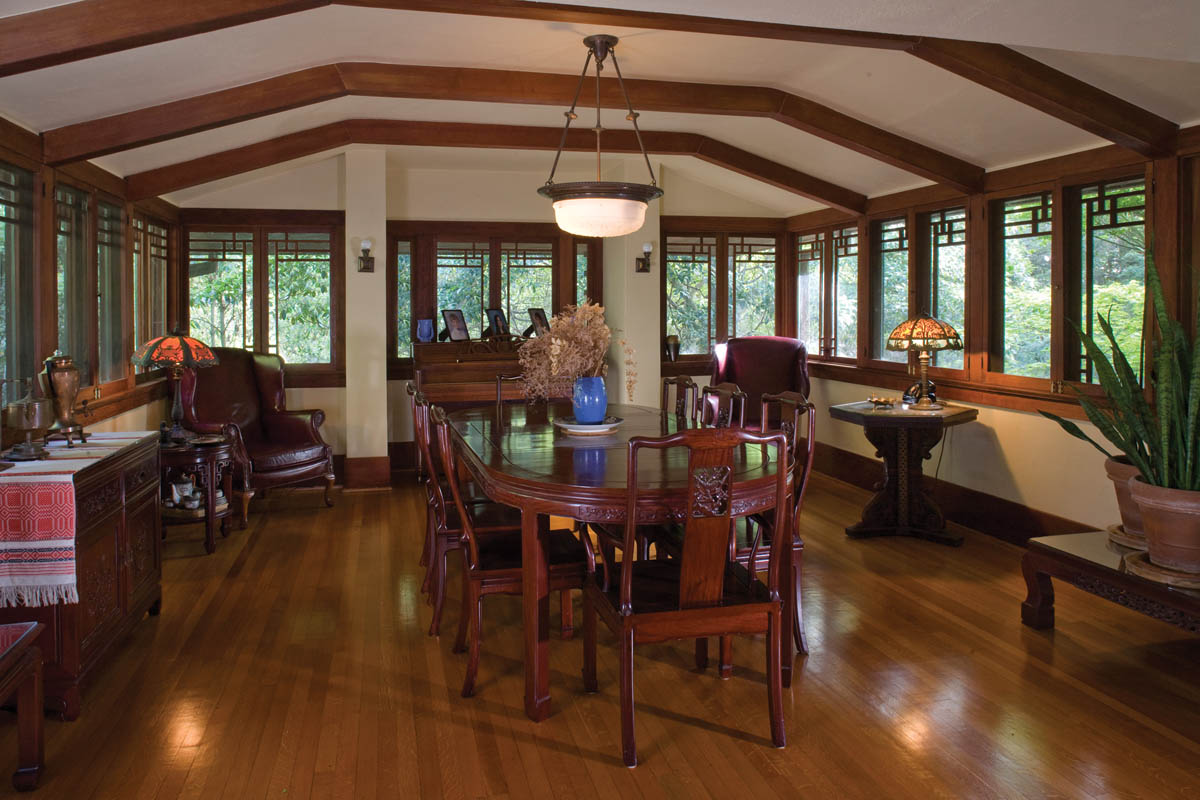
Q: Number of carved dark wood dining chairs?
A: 8